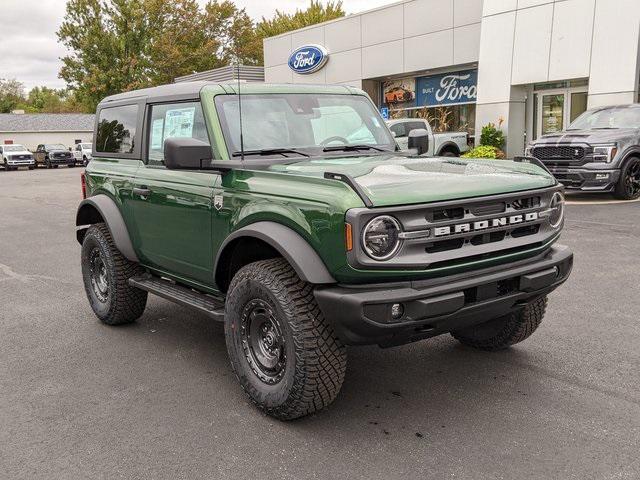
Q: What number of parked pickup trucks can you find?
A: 5